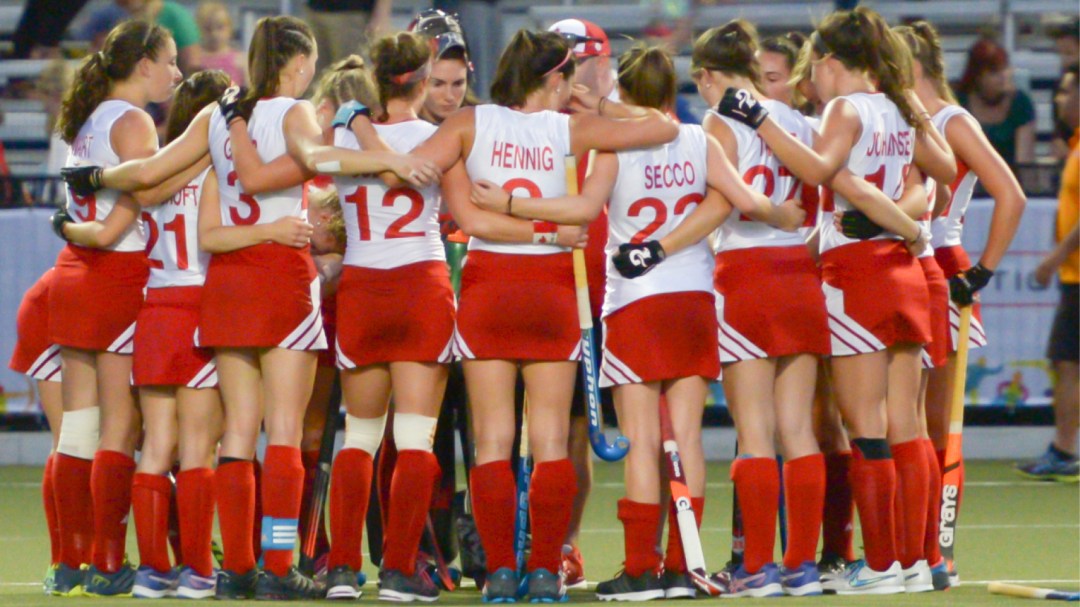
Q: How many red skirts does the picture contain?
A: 11